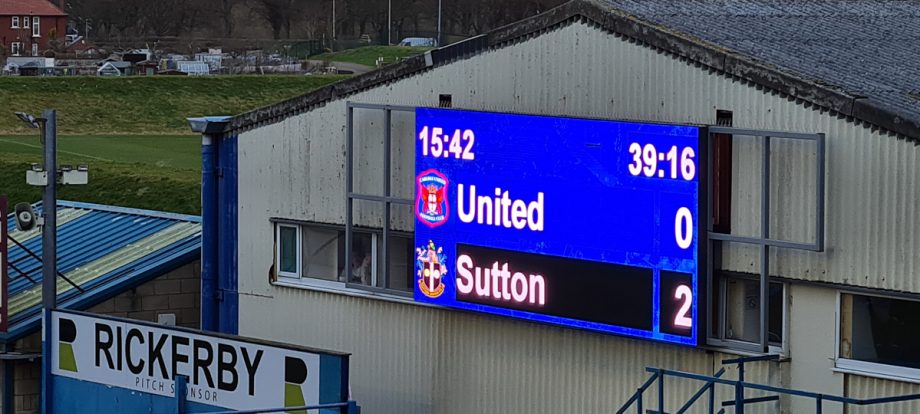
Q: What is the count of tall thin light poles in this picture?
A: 3